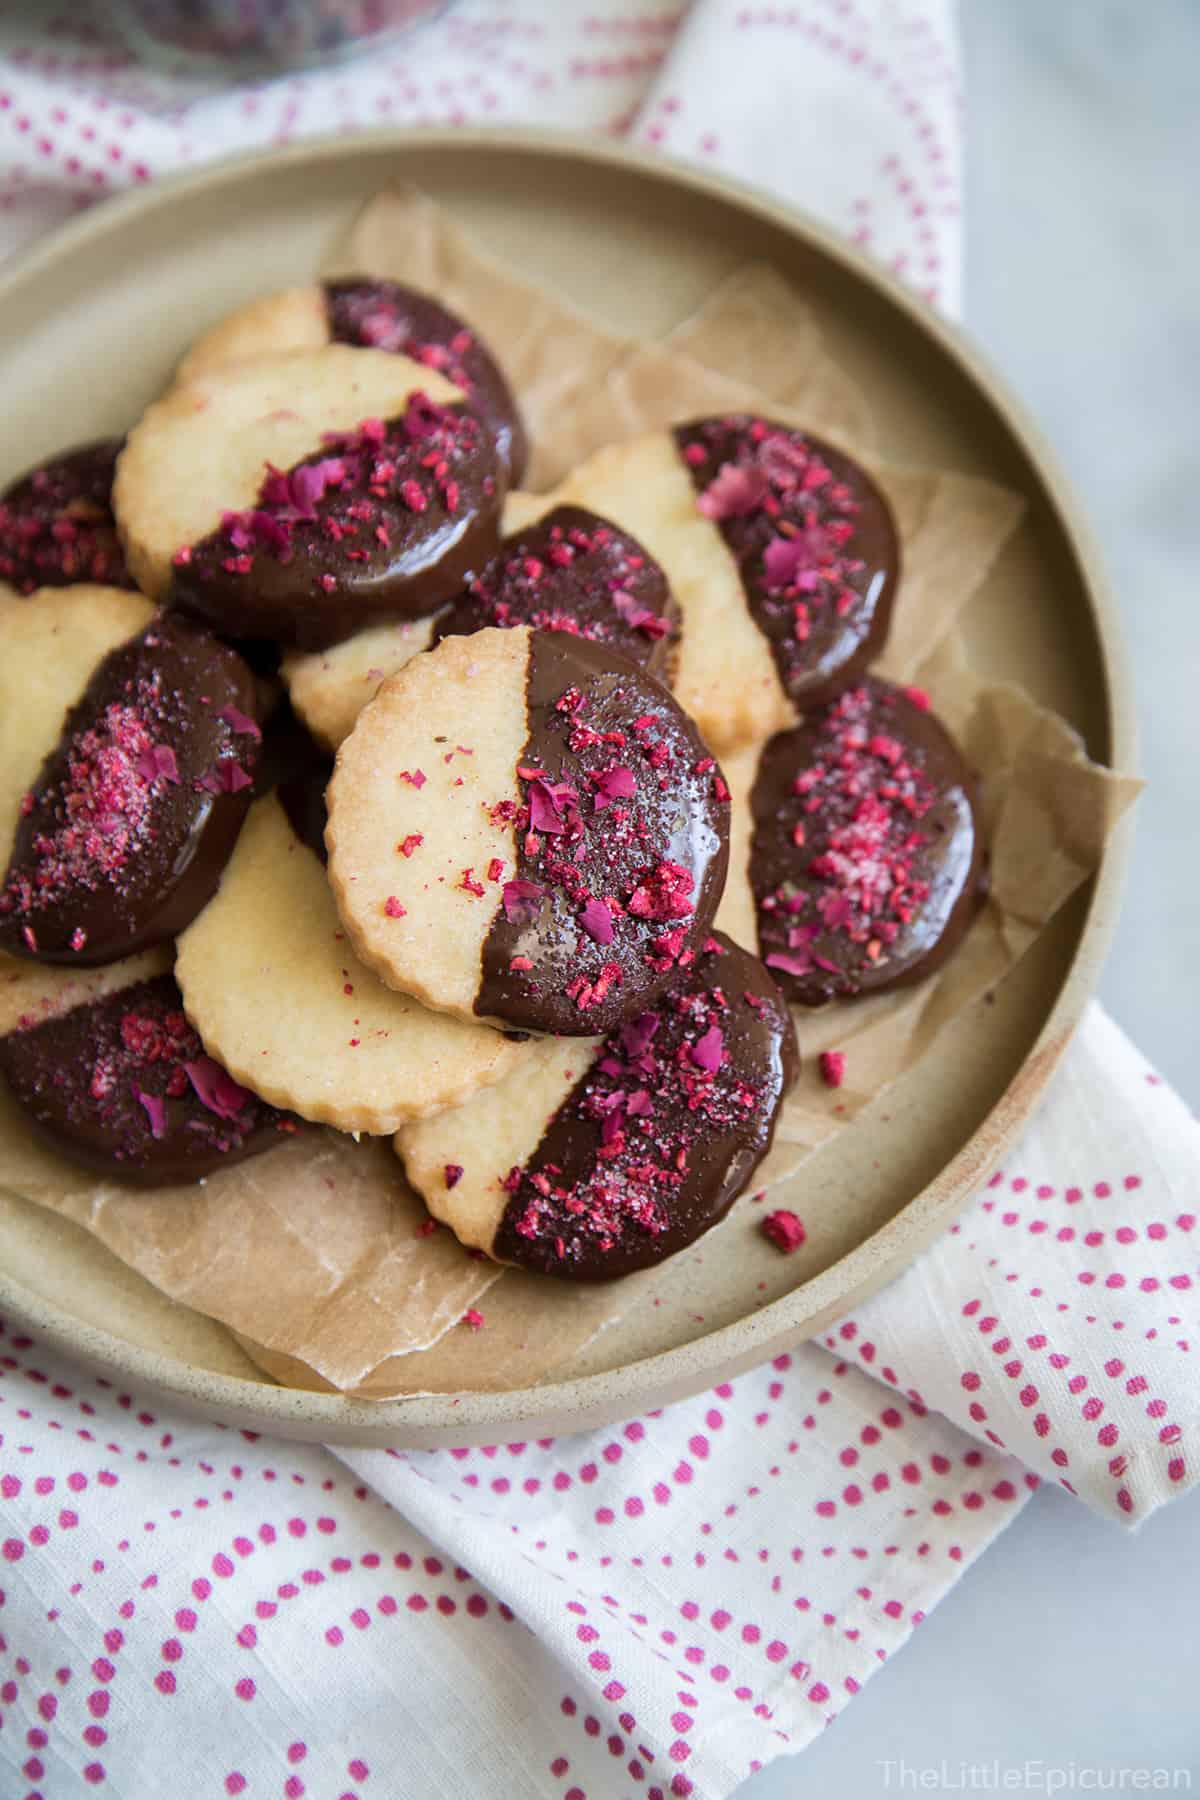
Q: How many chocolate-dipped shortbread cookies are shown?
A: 11